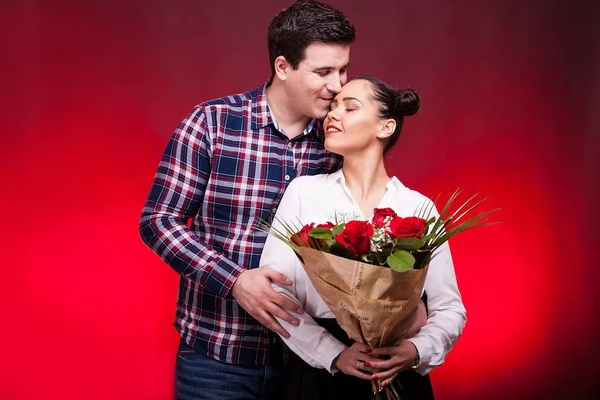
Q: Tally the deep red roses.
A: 5